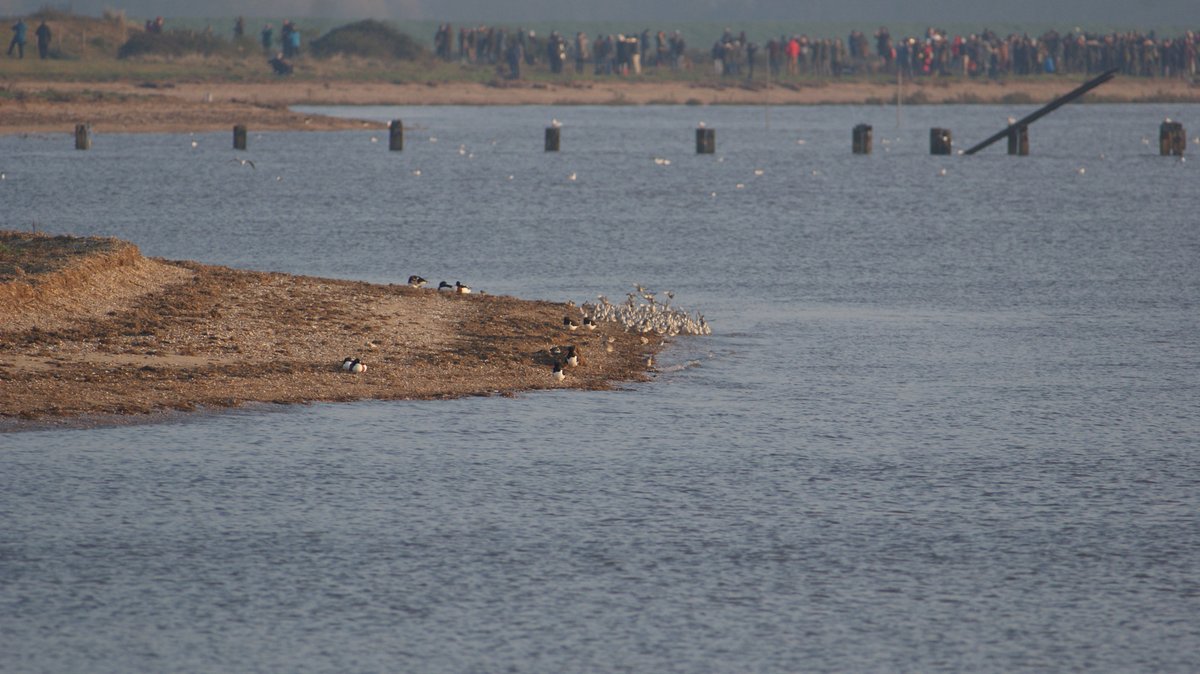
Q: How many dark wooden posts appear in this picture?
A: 9